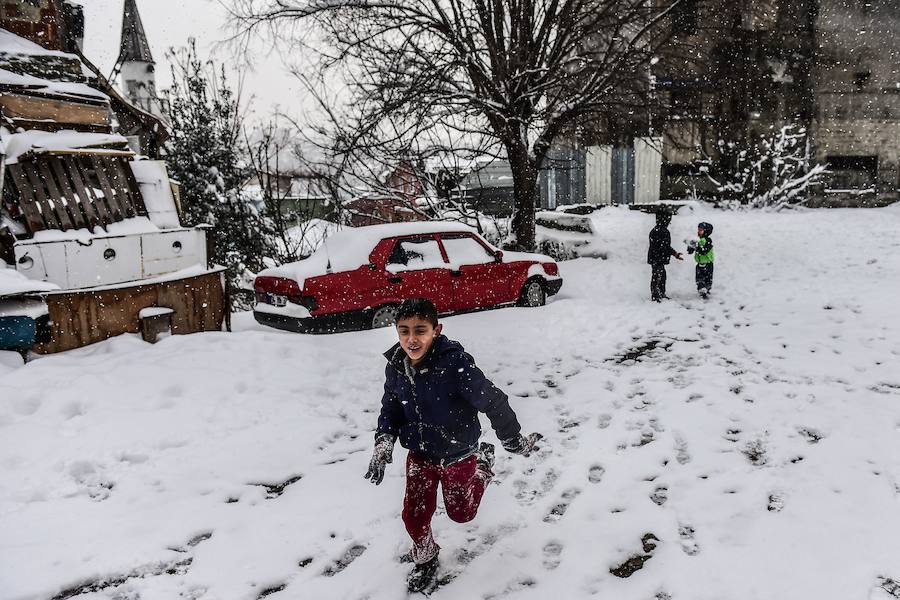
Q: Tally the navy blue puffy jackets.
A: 1